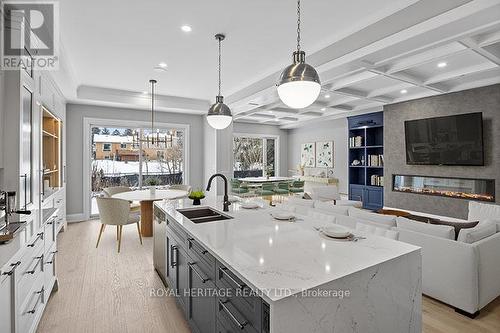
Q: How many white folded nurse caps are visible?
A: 0